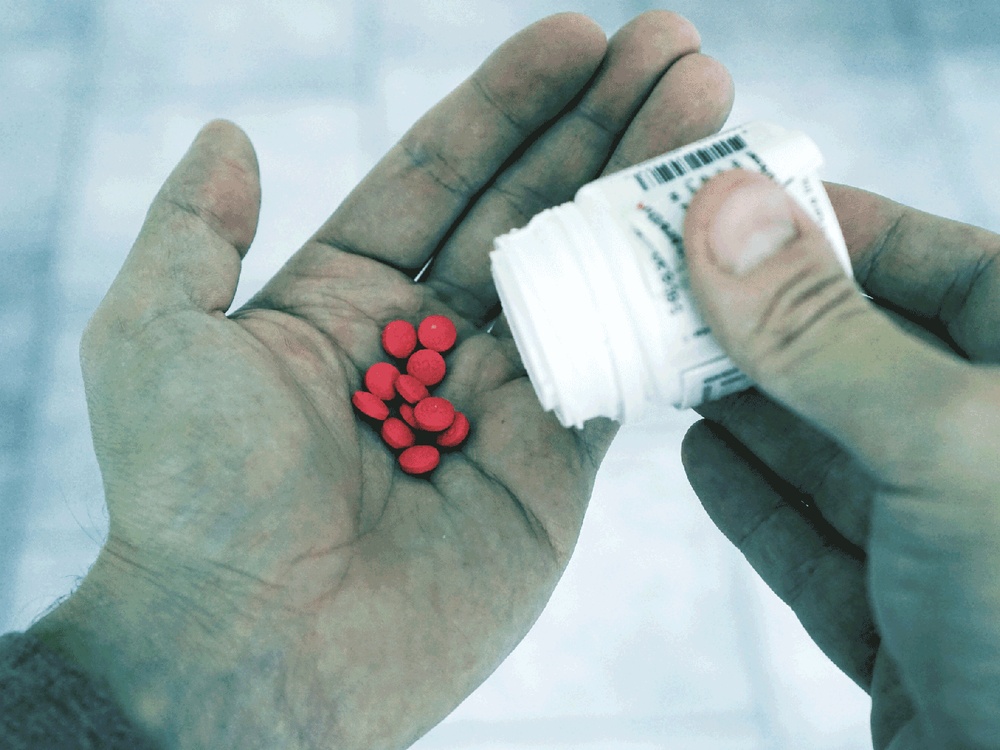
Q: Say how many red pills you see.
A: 11